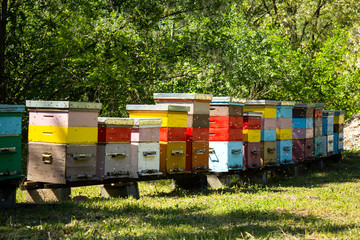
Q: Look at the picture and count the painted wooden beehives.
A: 14